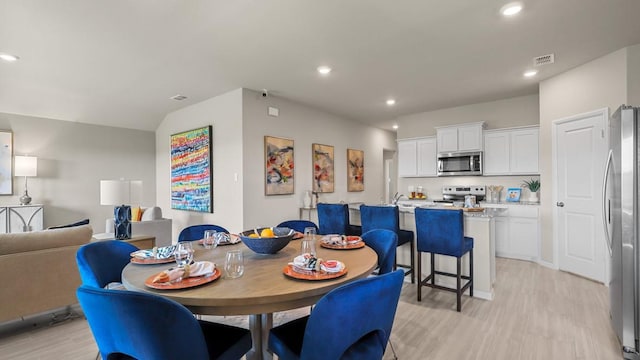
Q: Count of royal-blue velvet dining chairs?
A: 6